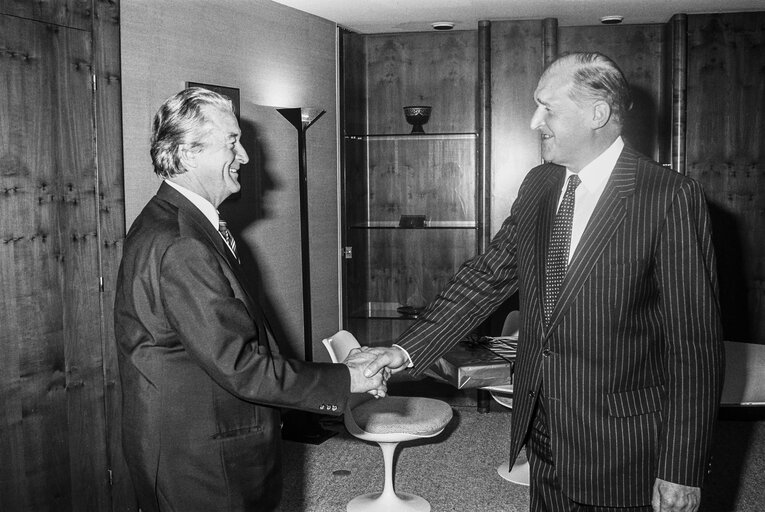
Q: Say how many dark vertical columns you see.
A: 3